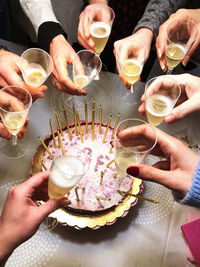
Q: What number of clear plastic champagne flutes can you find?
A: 9